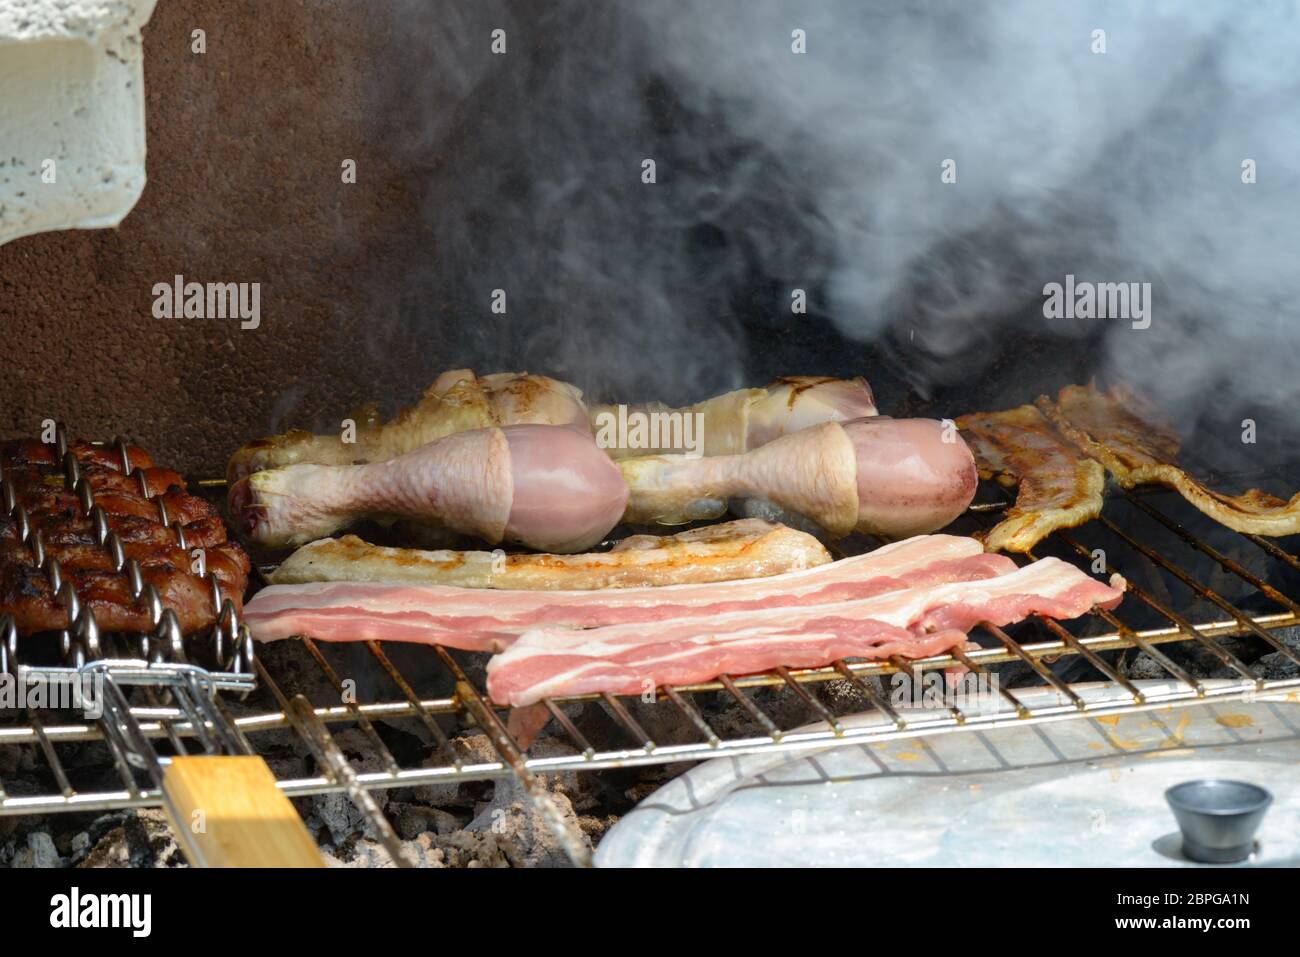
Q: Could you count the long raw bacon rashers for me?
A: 2